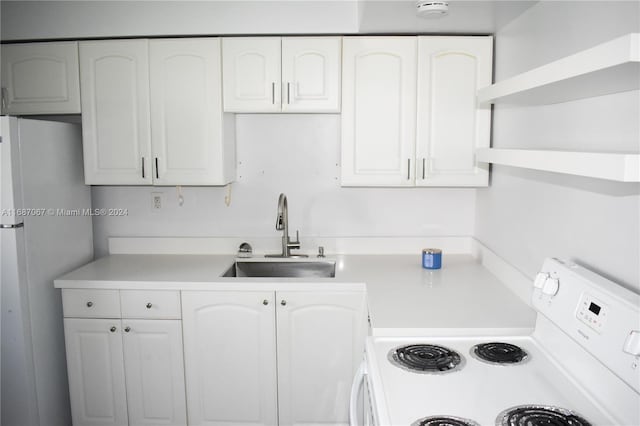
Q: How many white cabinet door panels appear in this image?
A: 11